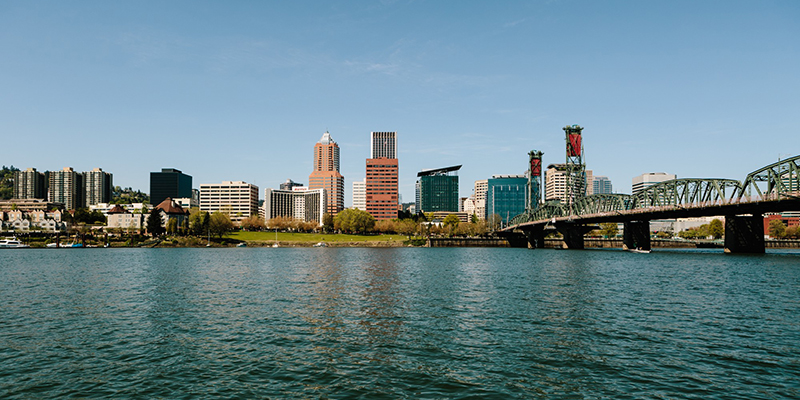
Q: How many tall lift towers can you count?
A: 2